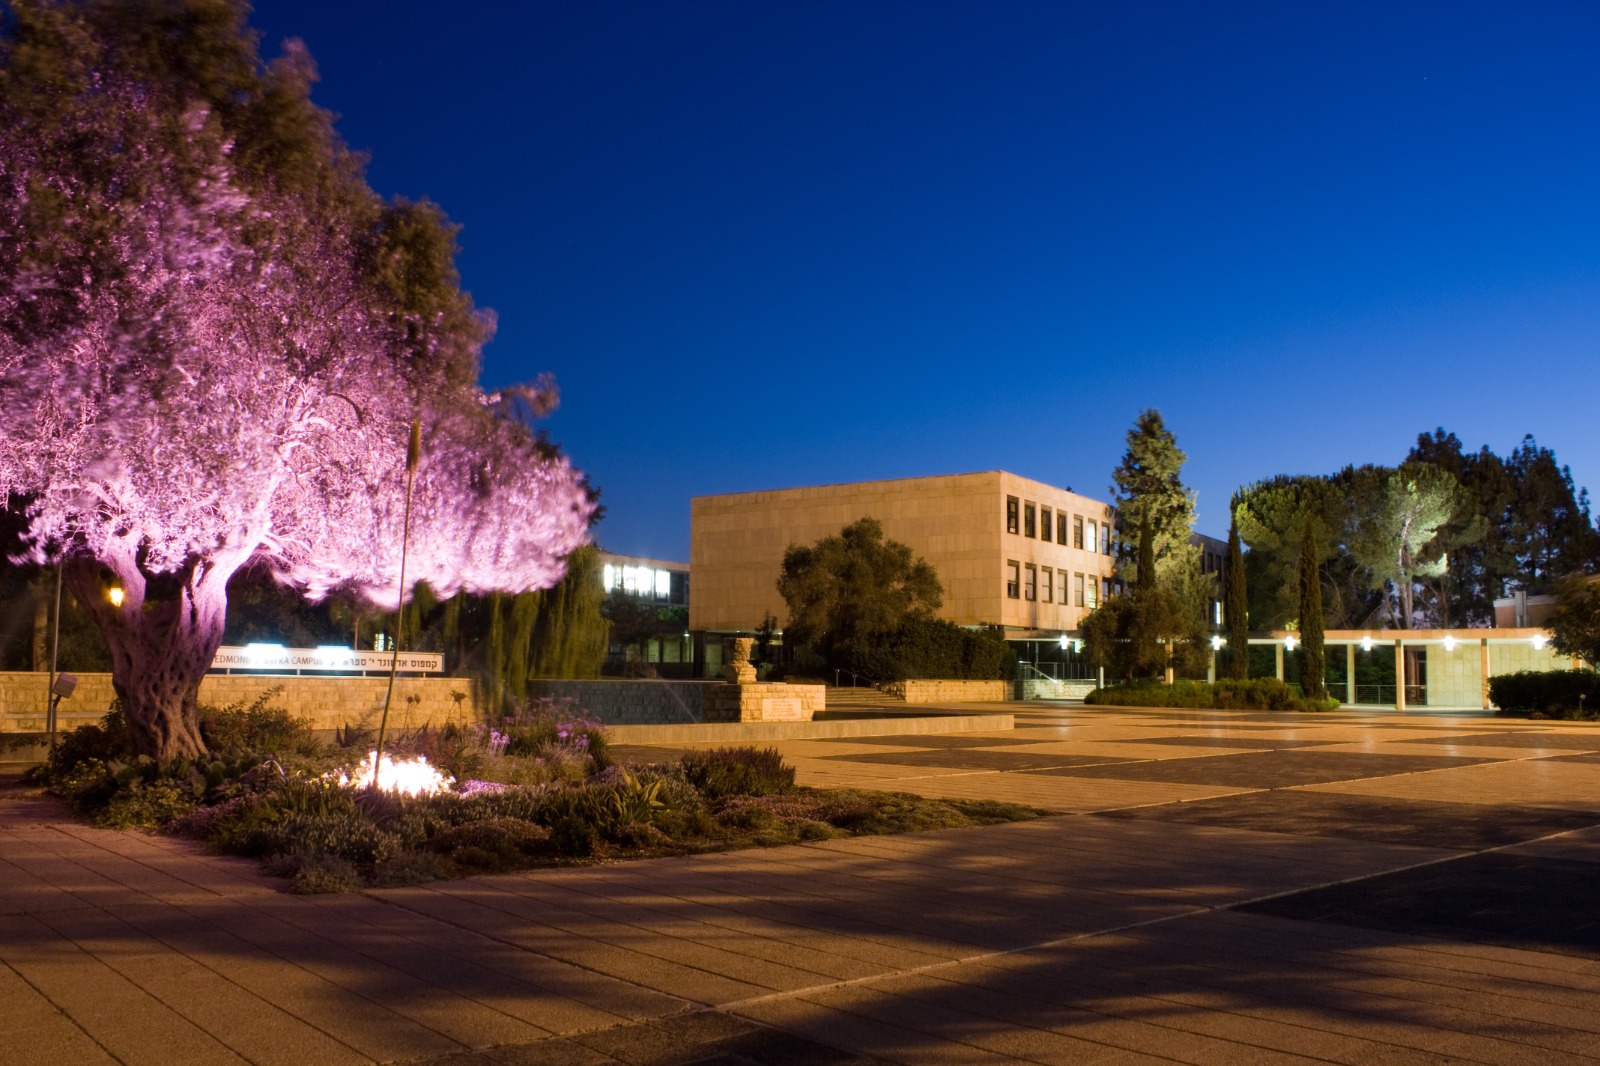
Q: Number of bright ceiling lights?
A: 6